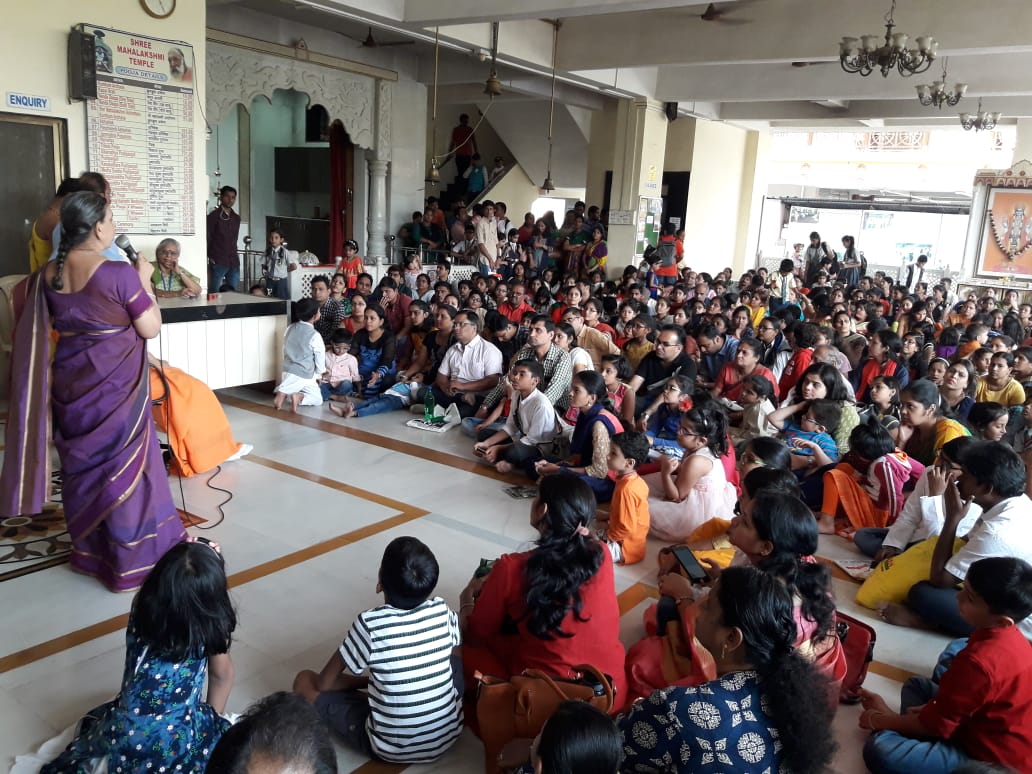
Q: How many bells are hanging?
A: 3